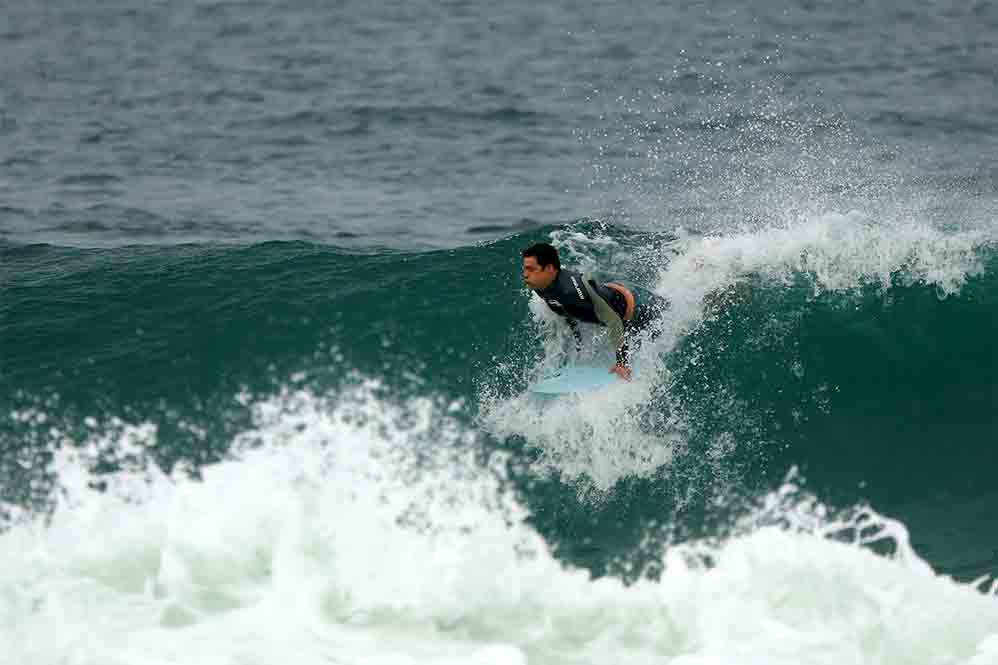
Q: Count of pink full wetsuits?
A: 0